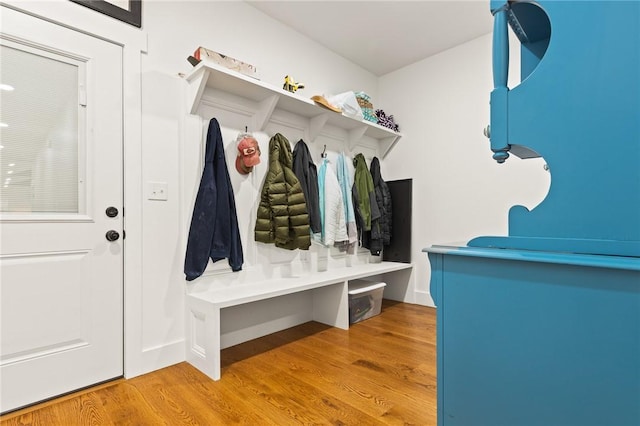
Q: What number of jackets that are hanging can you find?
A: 7